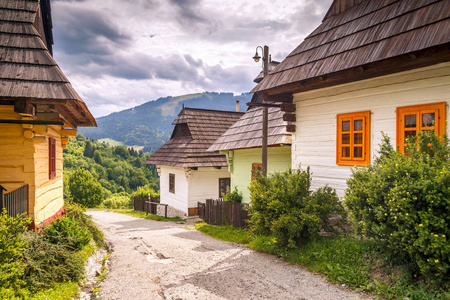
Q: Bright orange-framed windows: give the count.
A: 2